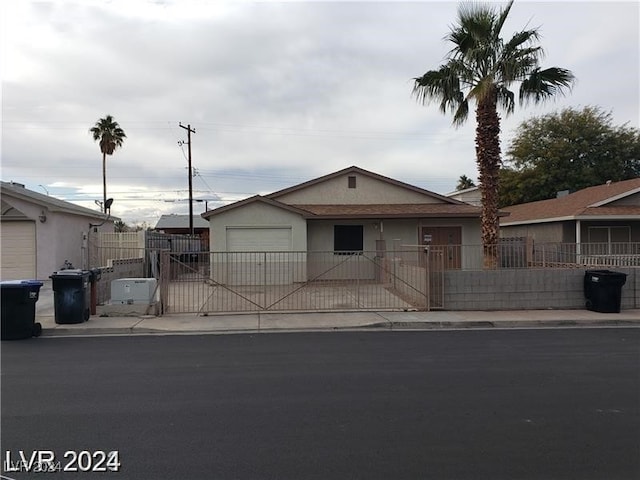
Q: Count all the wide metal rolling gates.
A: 1